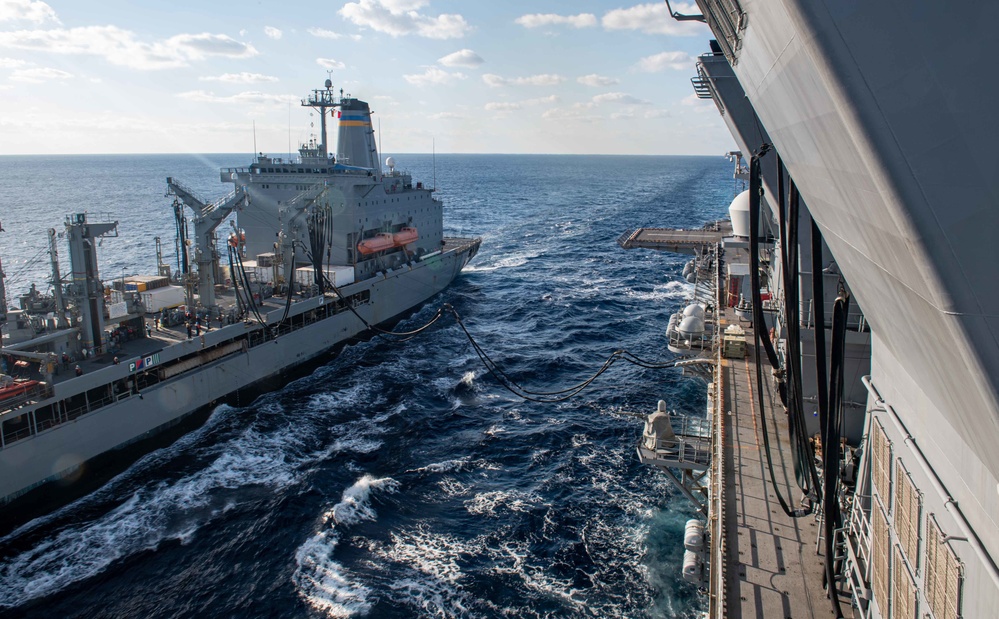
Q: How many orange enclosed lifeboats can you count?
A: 2